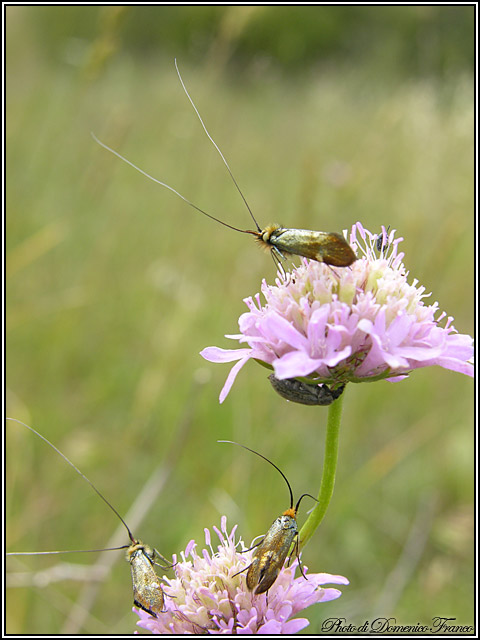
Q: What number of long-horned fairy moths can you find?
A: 3